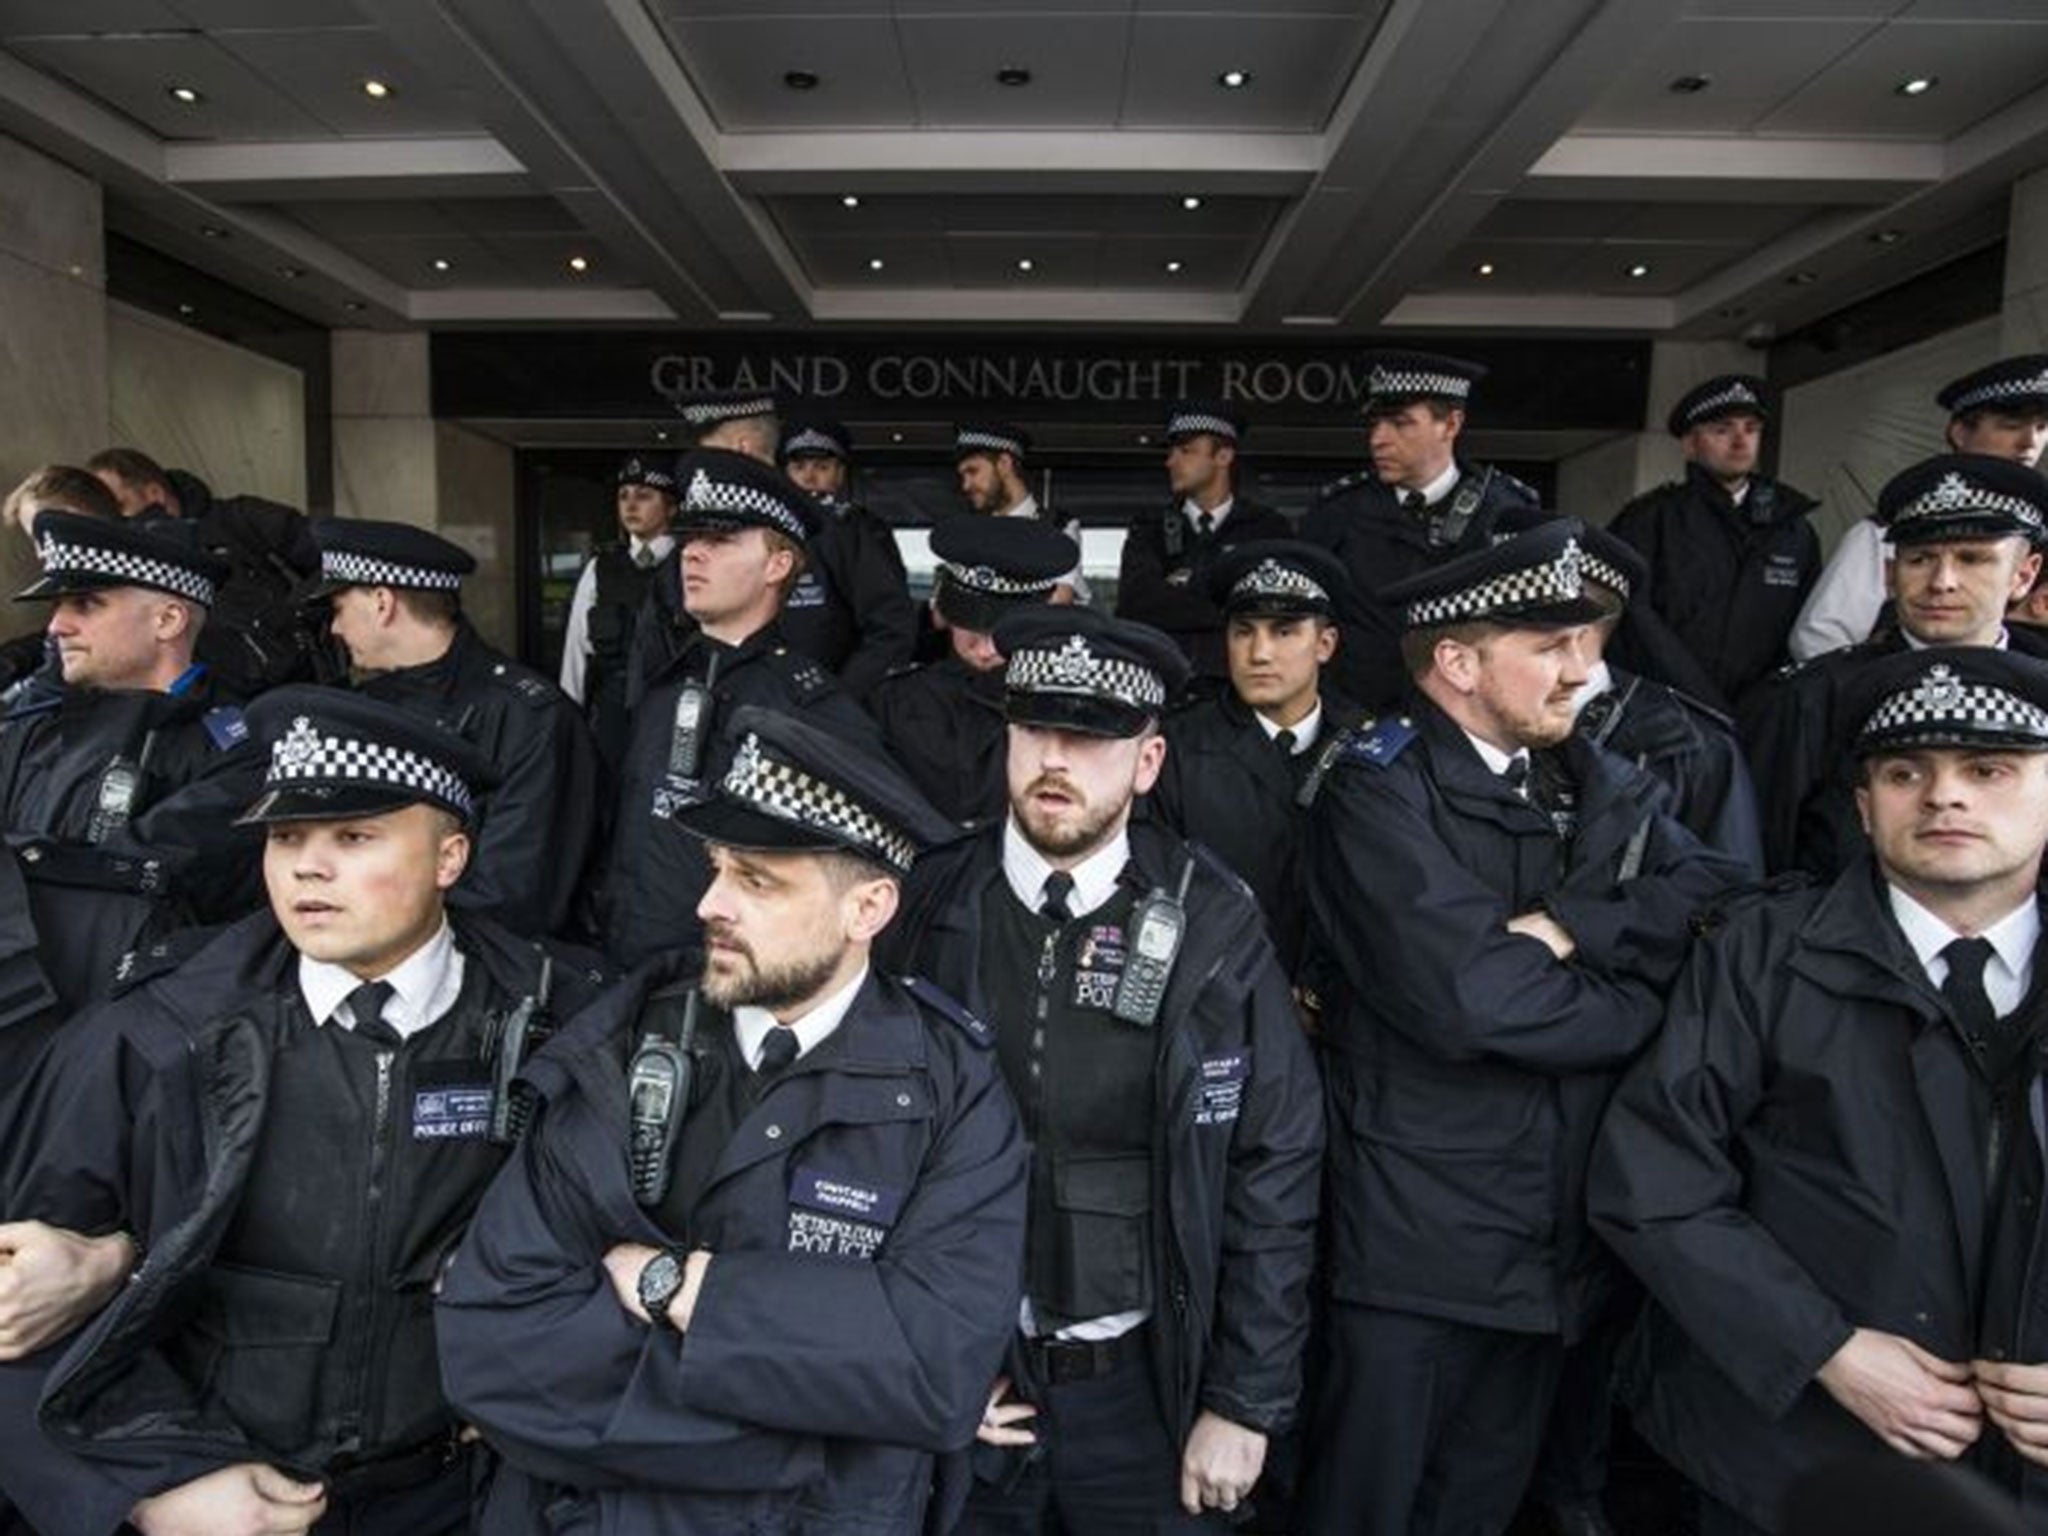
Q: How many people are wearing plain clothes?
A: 2